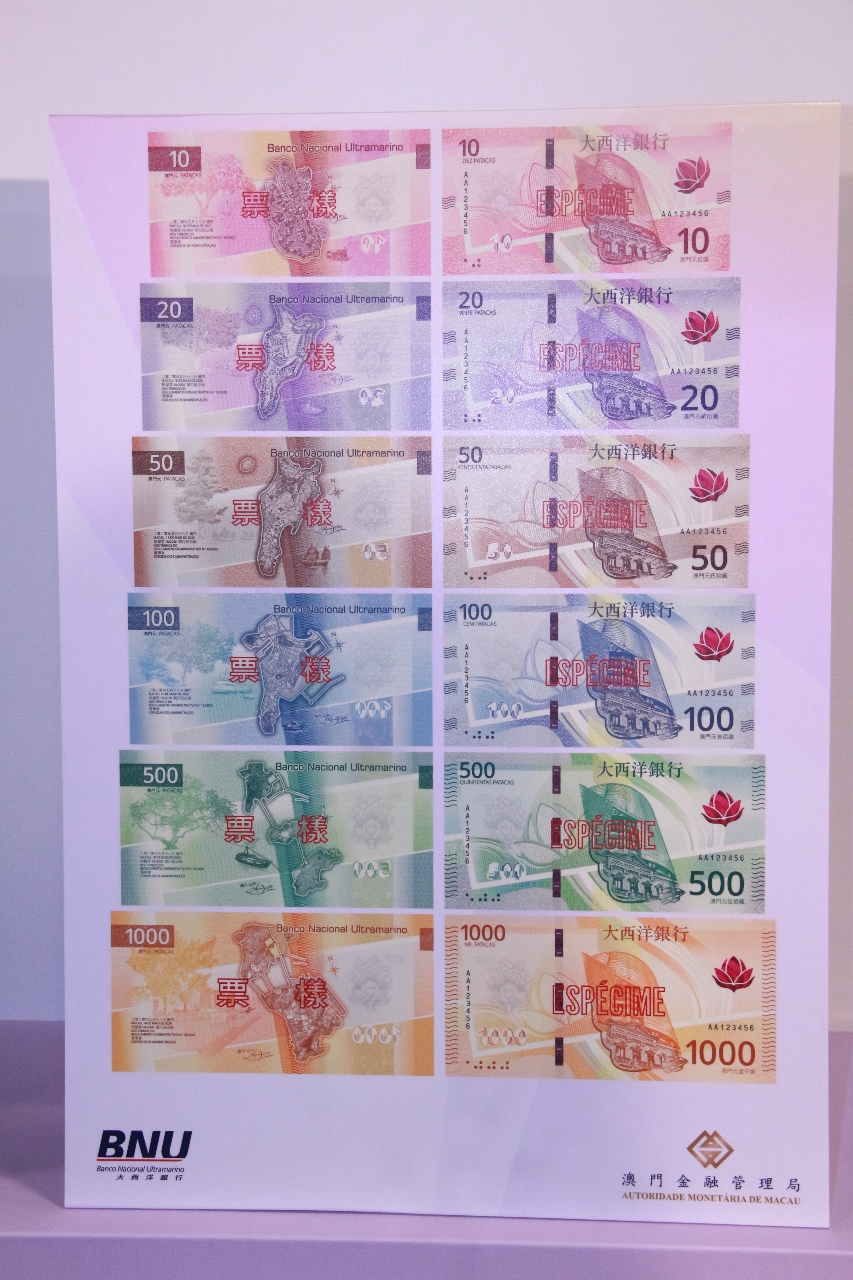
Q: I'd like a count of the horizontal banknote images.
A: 12